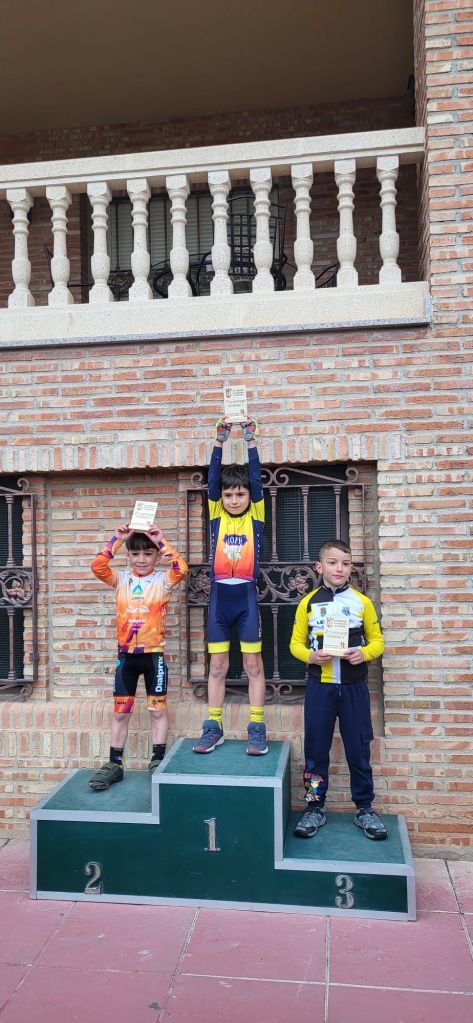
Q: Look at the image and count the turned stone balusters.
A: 10